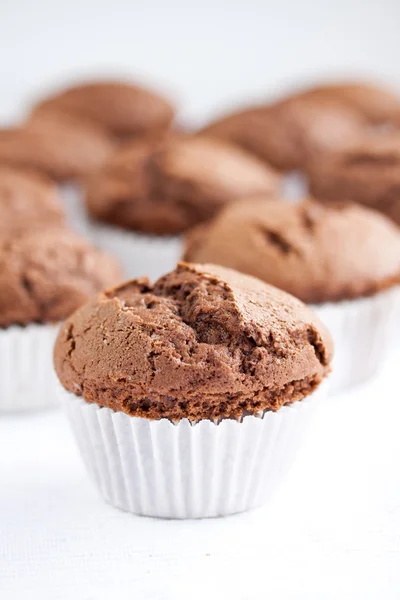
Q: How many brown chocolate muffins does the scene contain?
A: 10